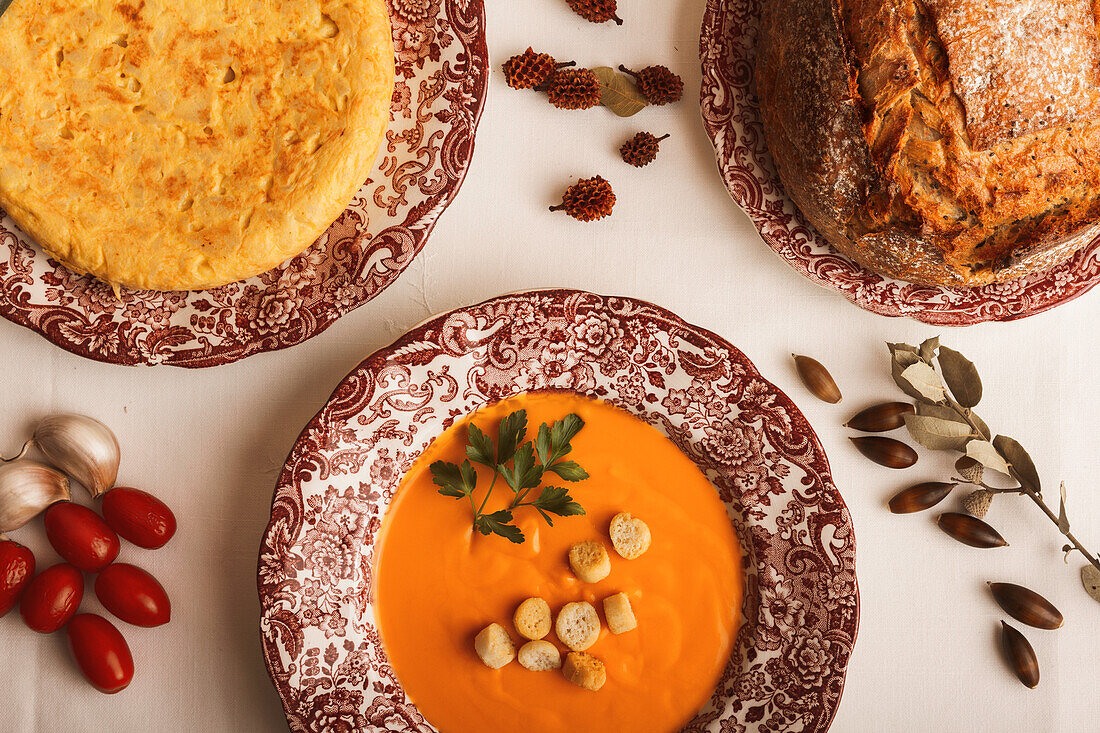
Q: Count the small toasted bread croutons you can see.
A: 8